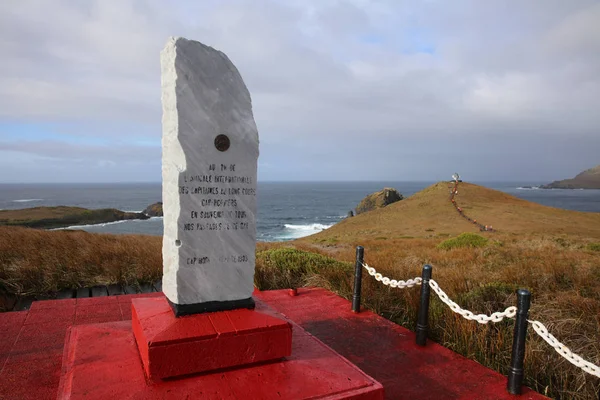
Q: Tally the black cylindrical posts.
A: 3